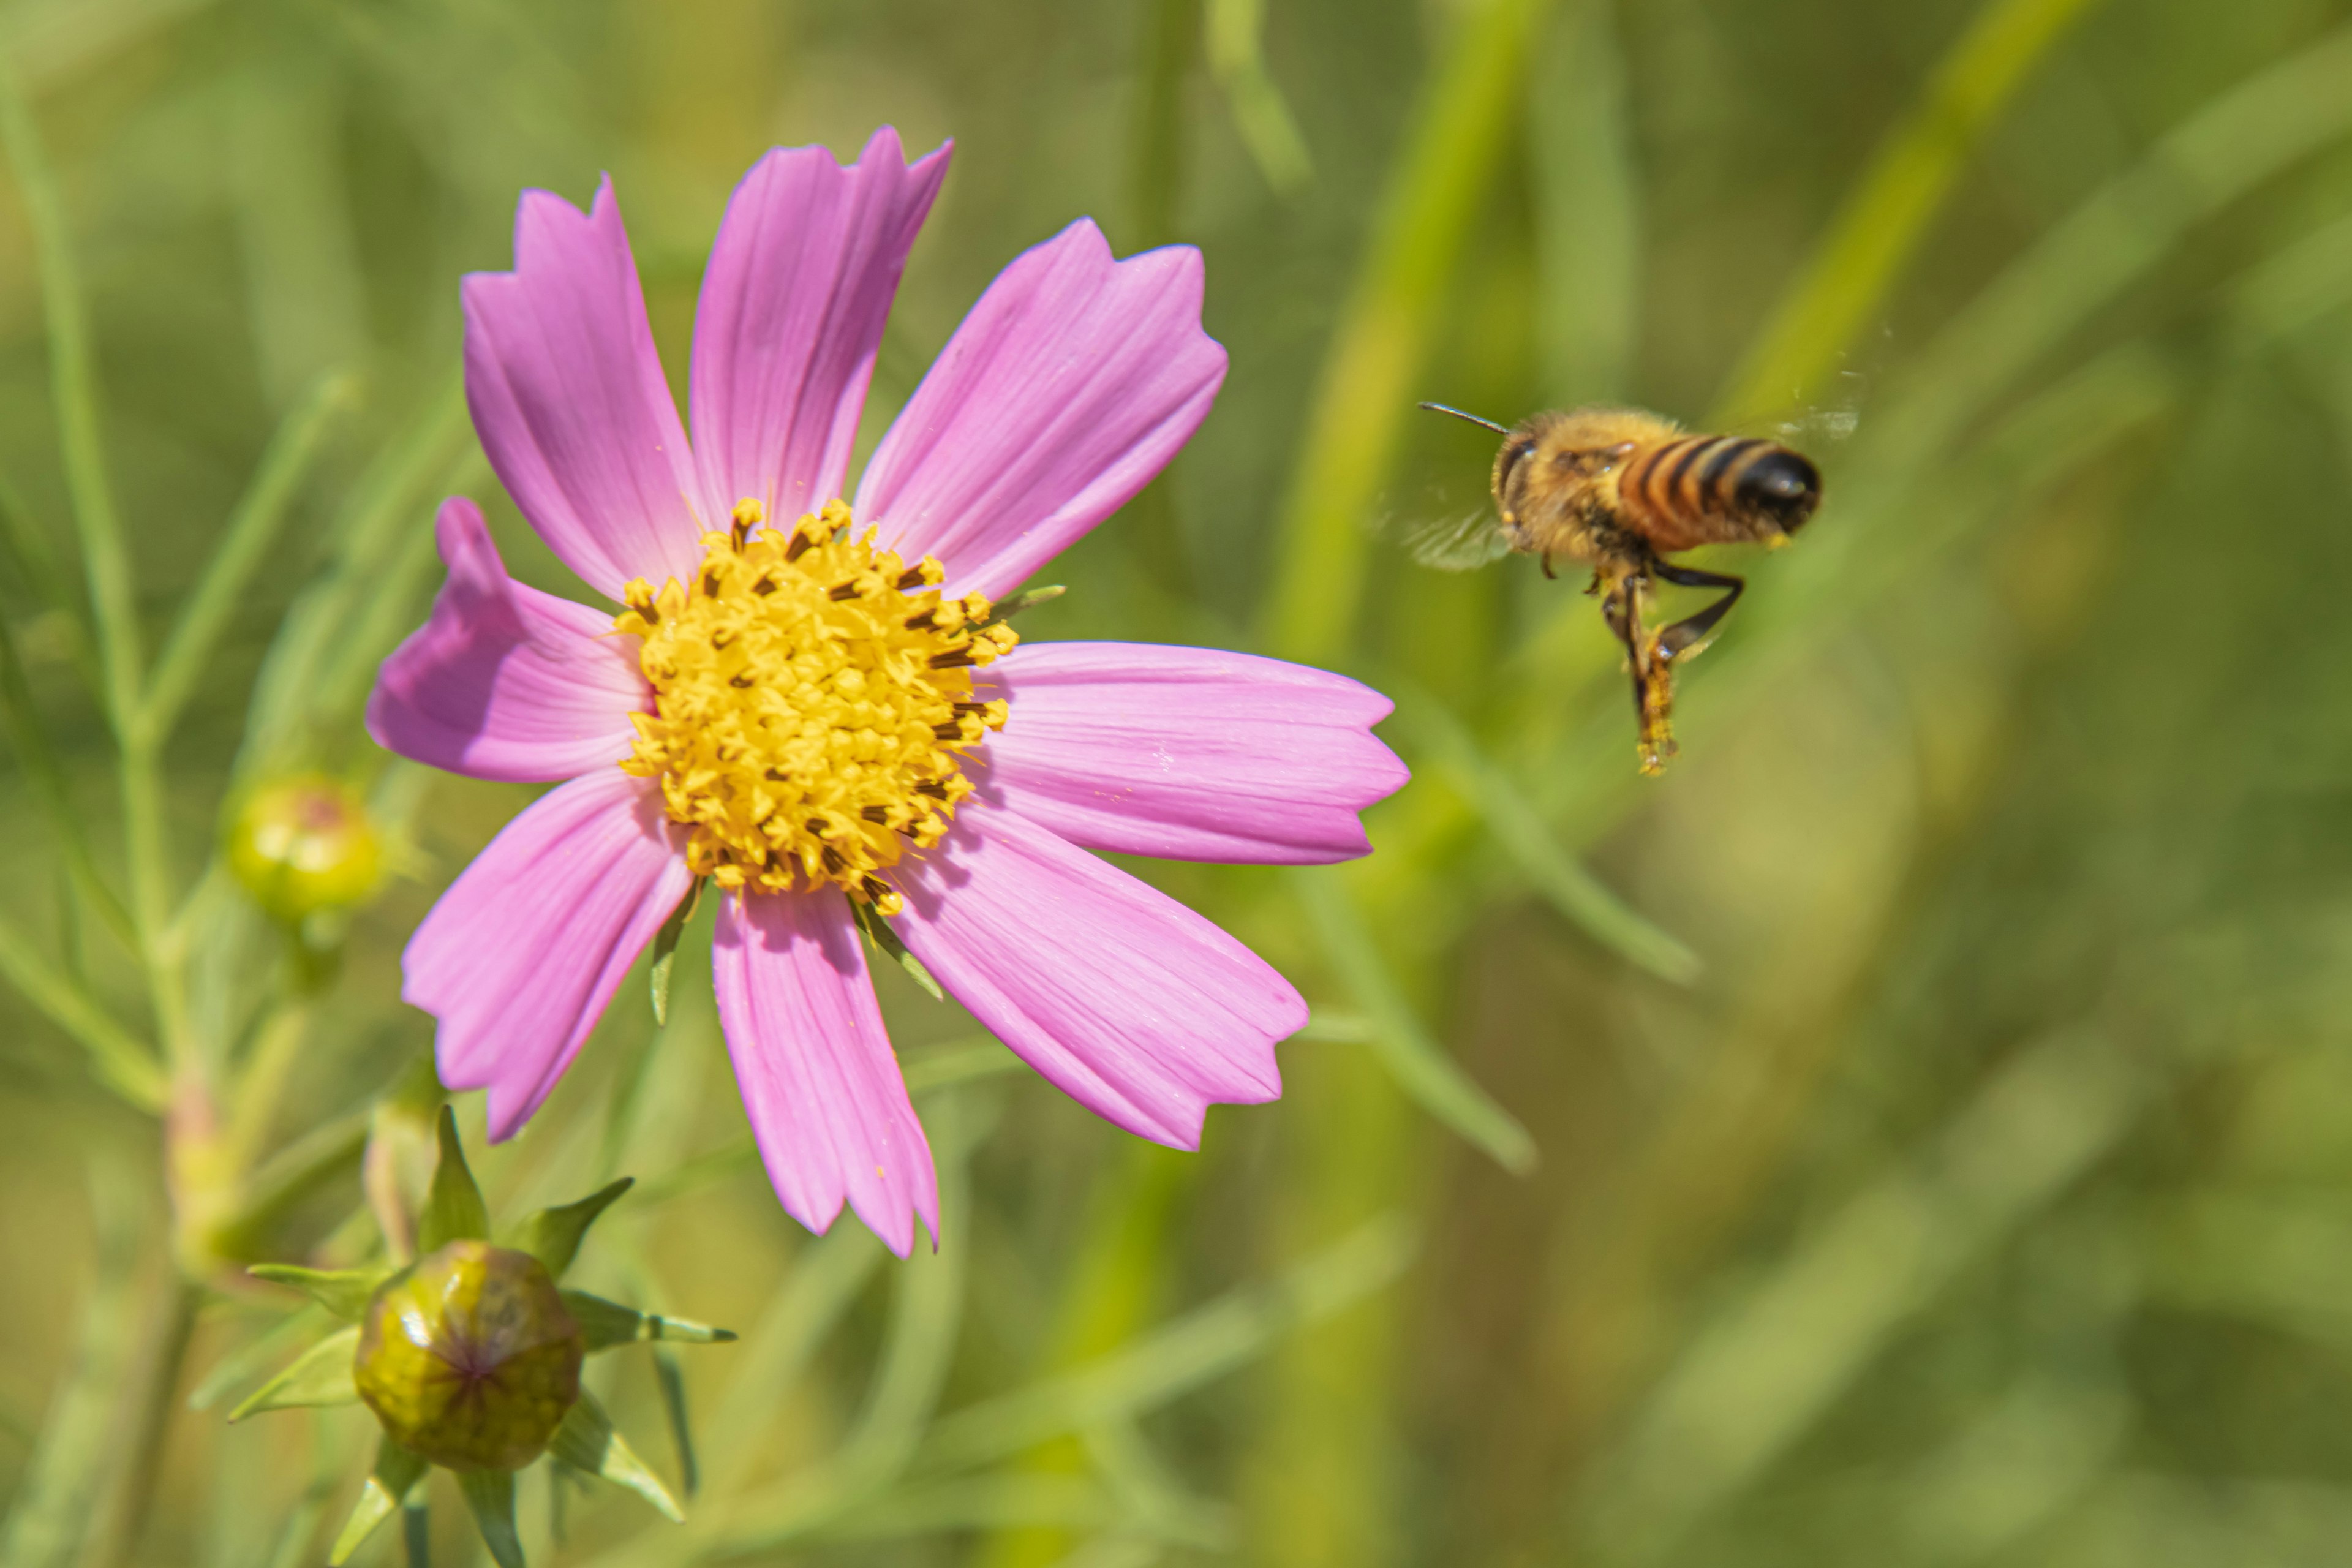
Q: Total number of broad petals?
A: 8